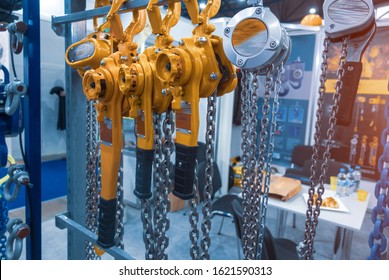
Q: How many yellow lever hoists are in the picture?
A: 3